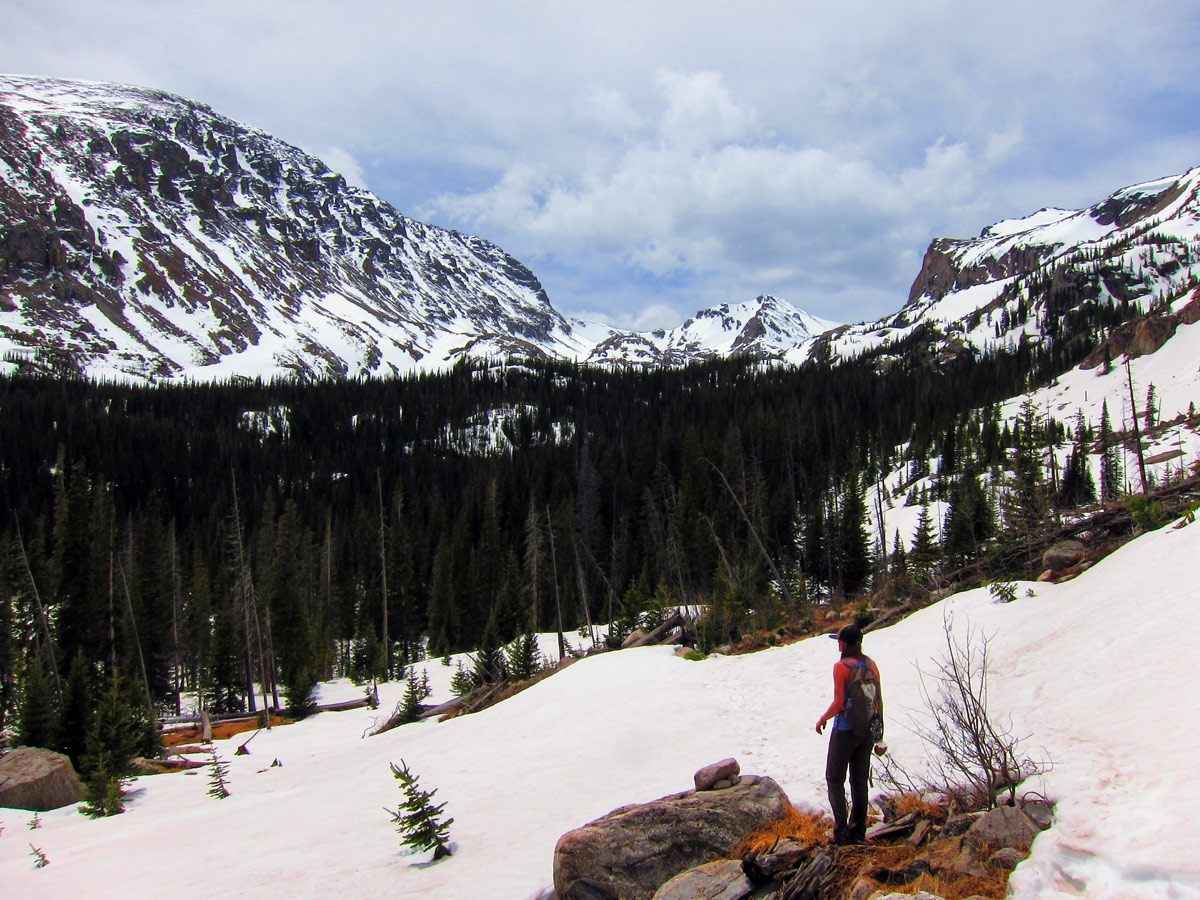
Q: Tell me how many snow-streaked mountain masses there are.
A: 3